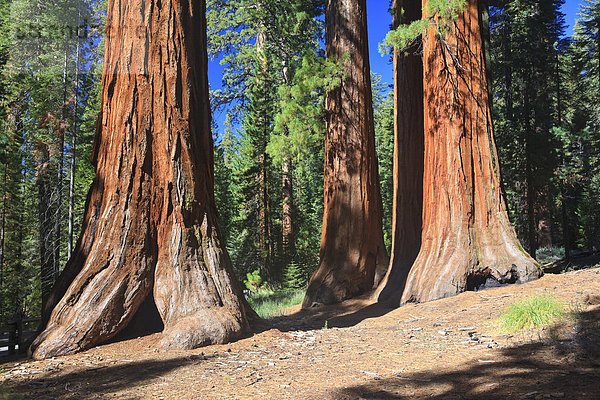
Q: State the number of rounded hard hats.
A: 0